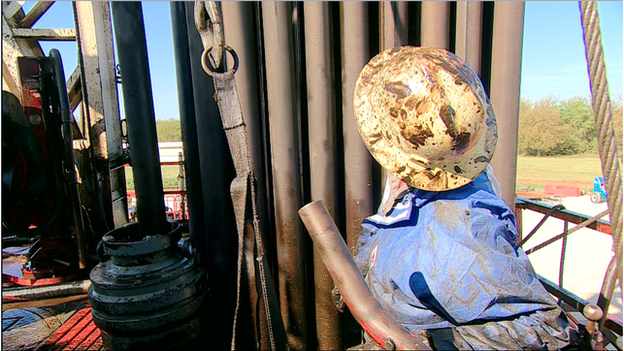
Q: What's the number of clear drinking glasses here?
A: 0